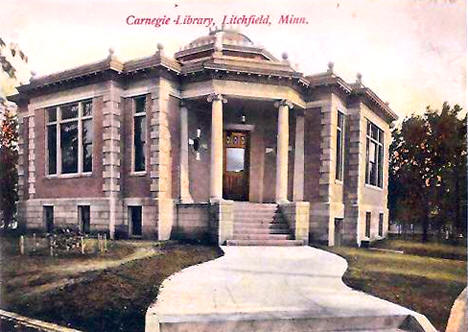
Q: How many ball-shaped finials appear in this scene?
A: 6